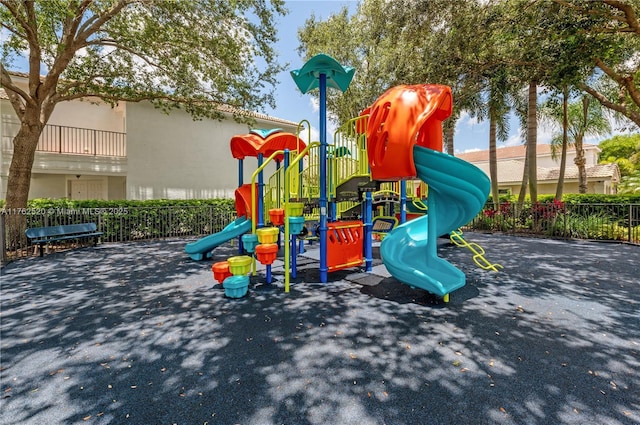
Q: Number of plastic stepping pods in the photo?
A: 9